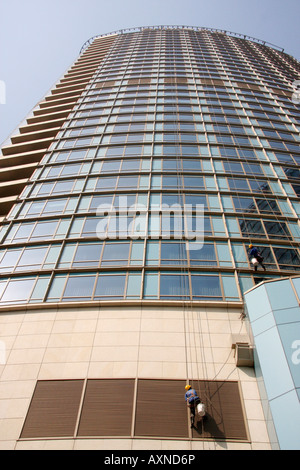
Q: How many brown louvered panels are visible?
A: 4